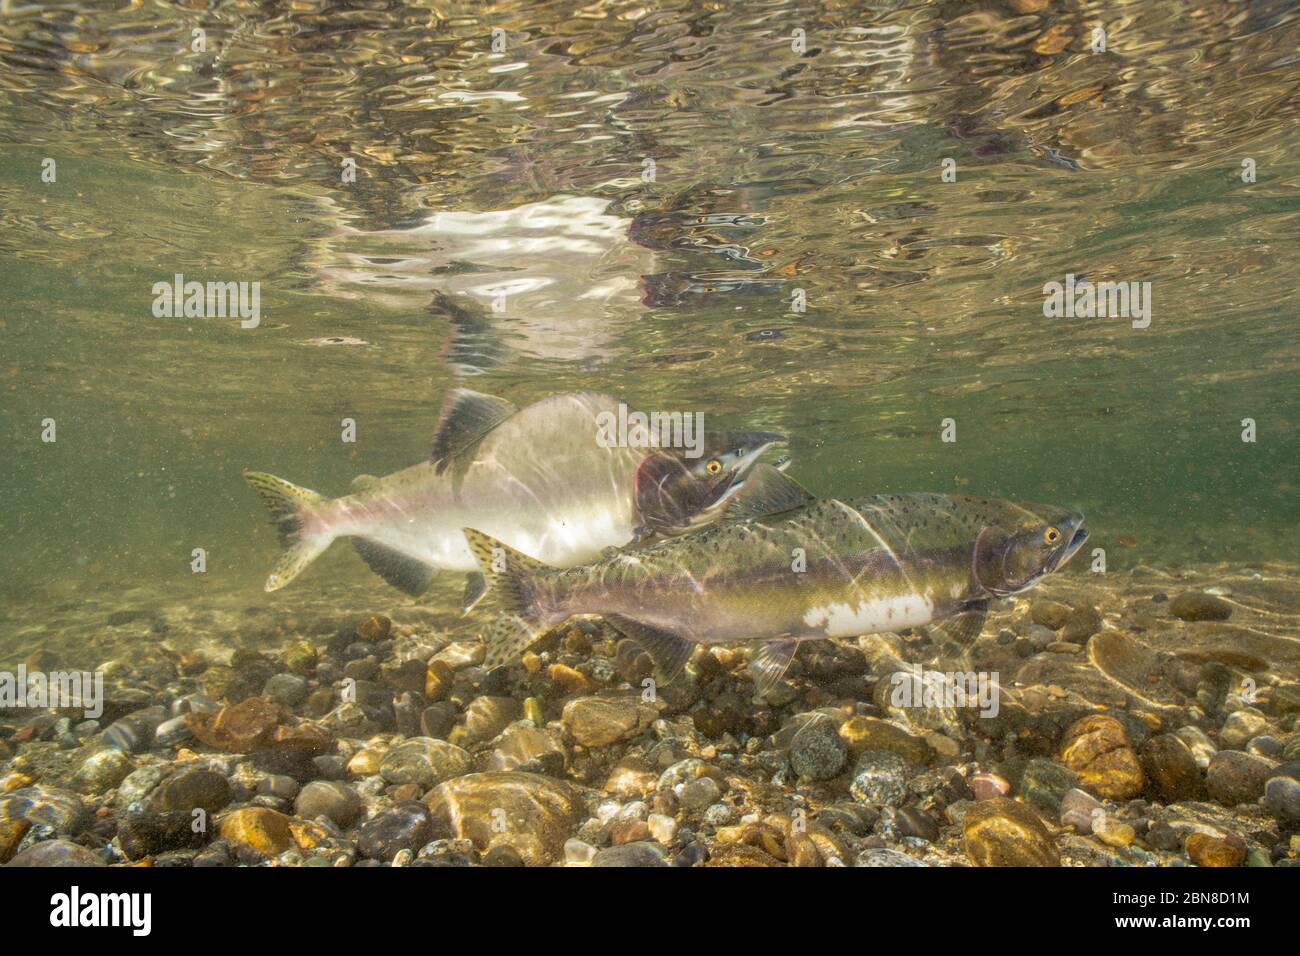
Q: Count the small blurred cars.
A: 0